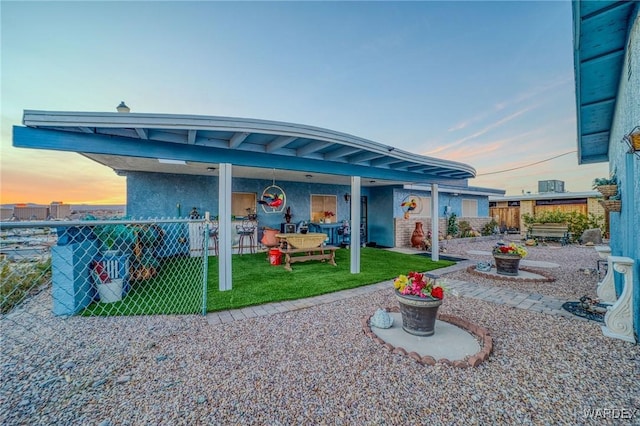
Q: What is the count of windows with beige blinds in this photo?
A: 4